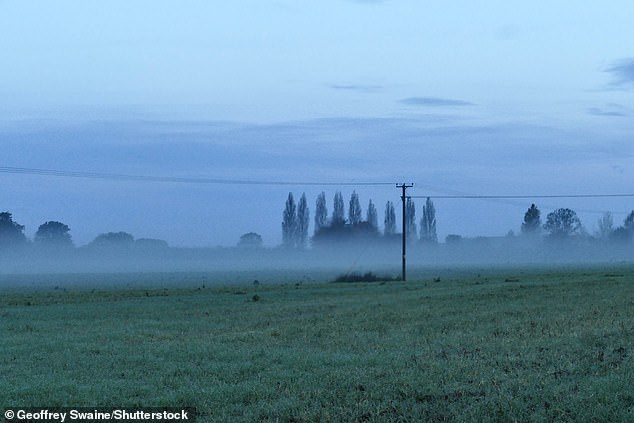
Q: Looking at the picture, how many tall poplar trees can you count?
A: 9